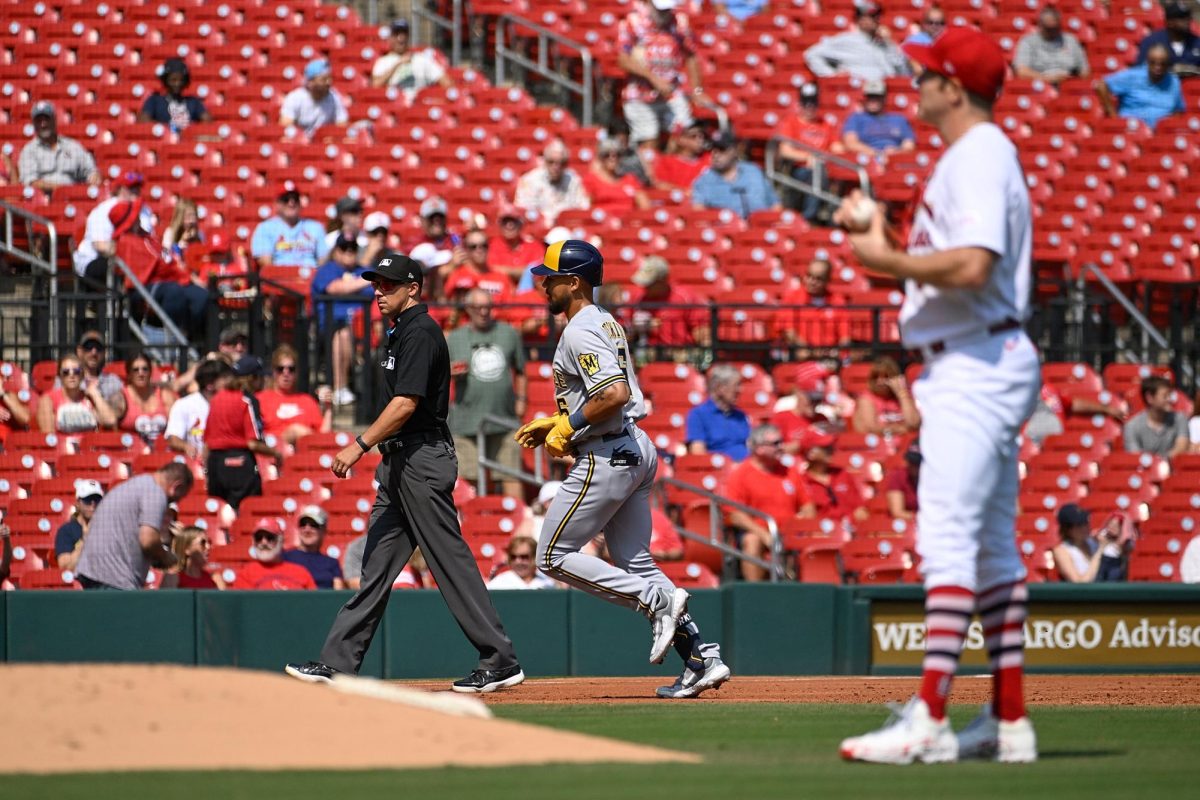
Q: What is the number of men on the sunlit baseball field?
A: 3